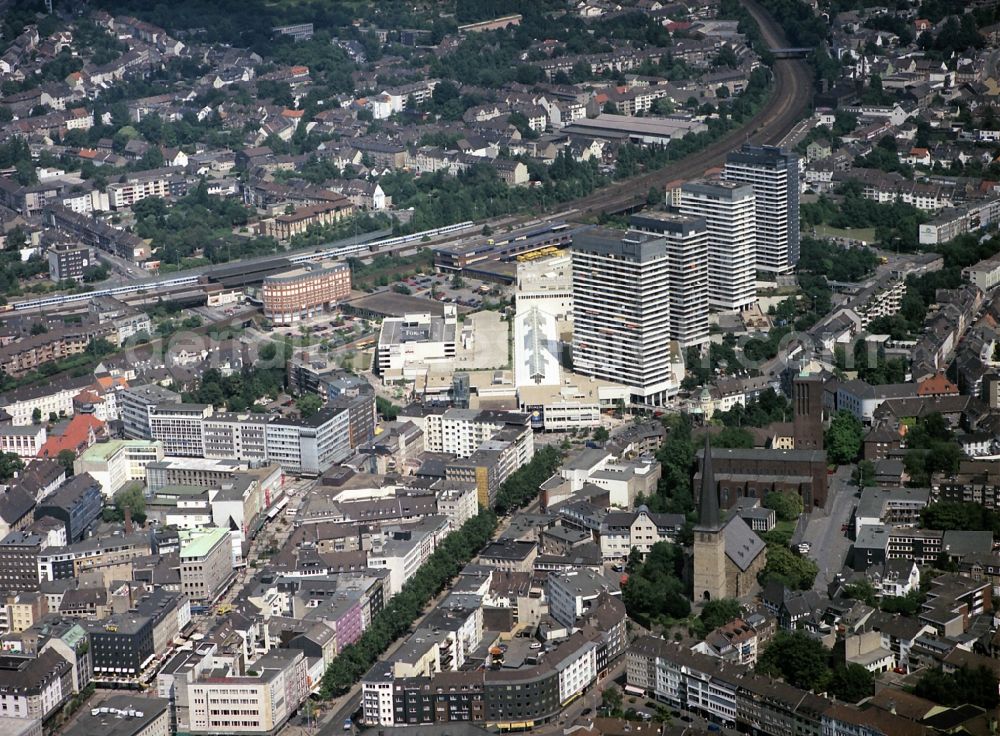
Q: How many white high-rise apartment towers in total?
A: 4